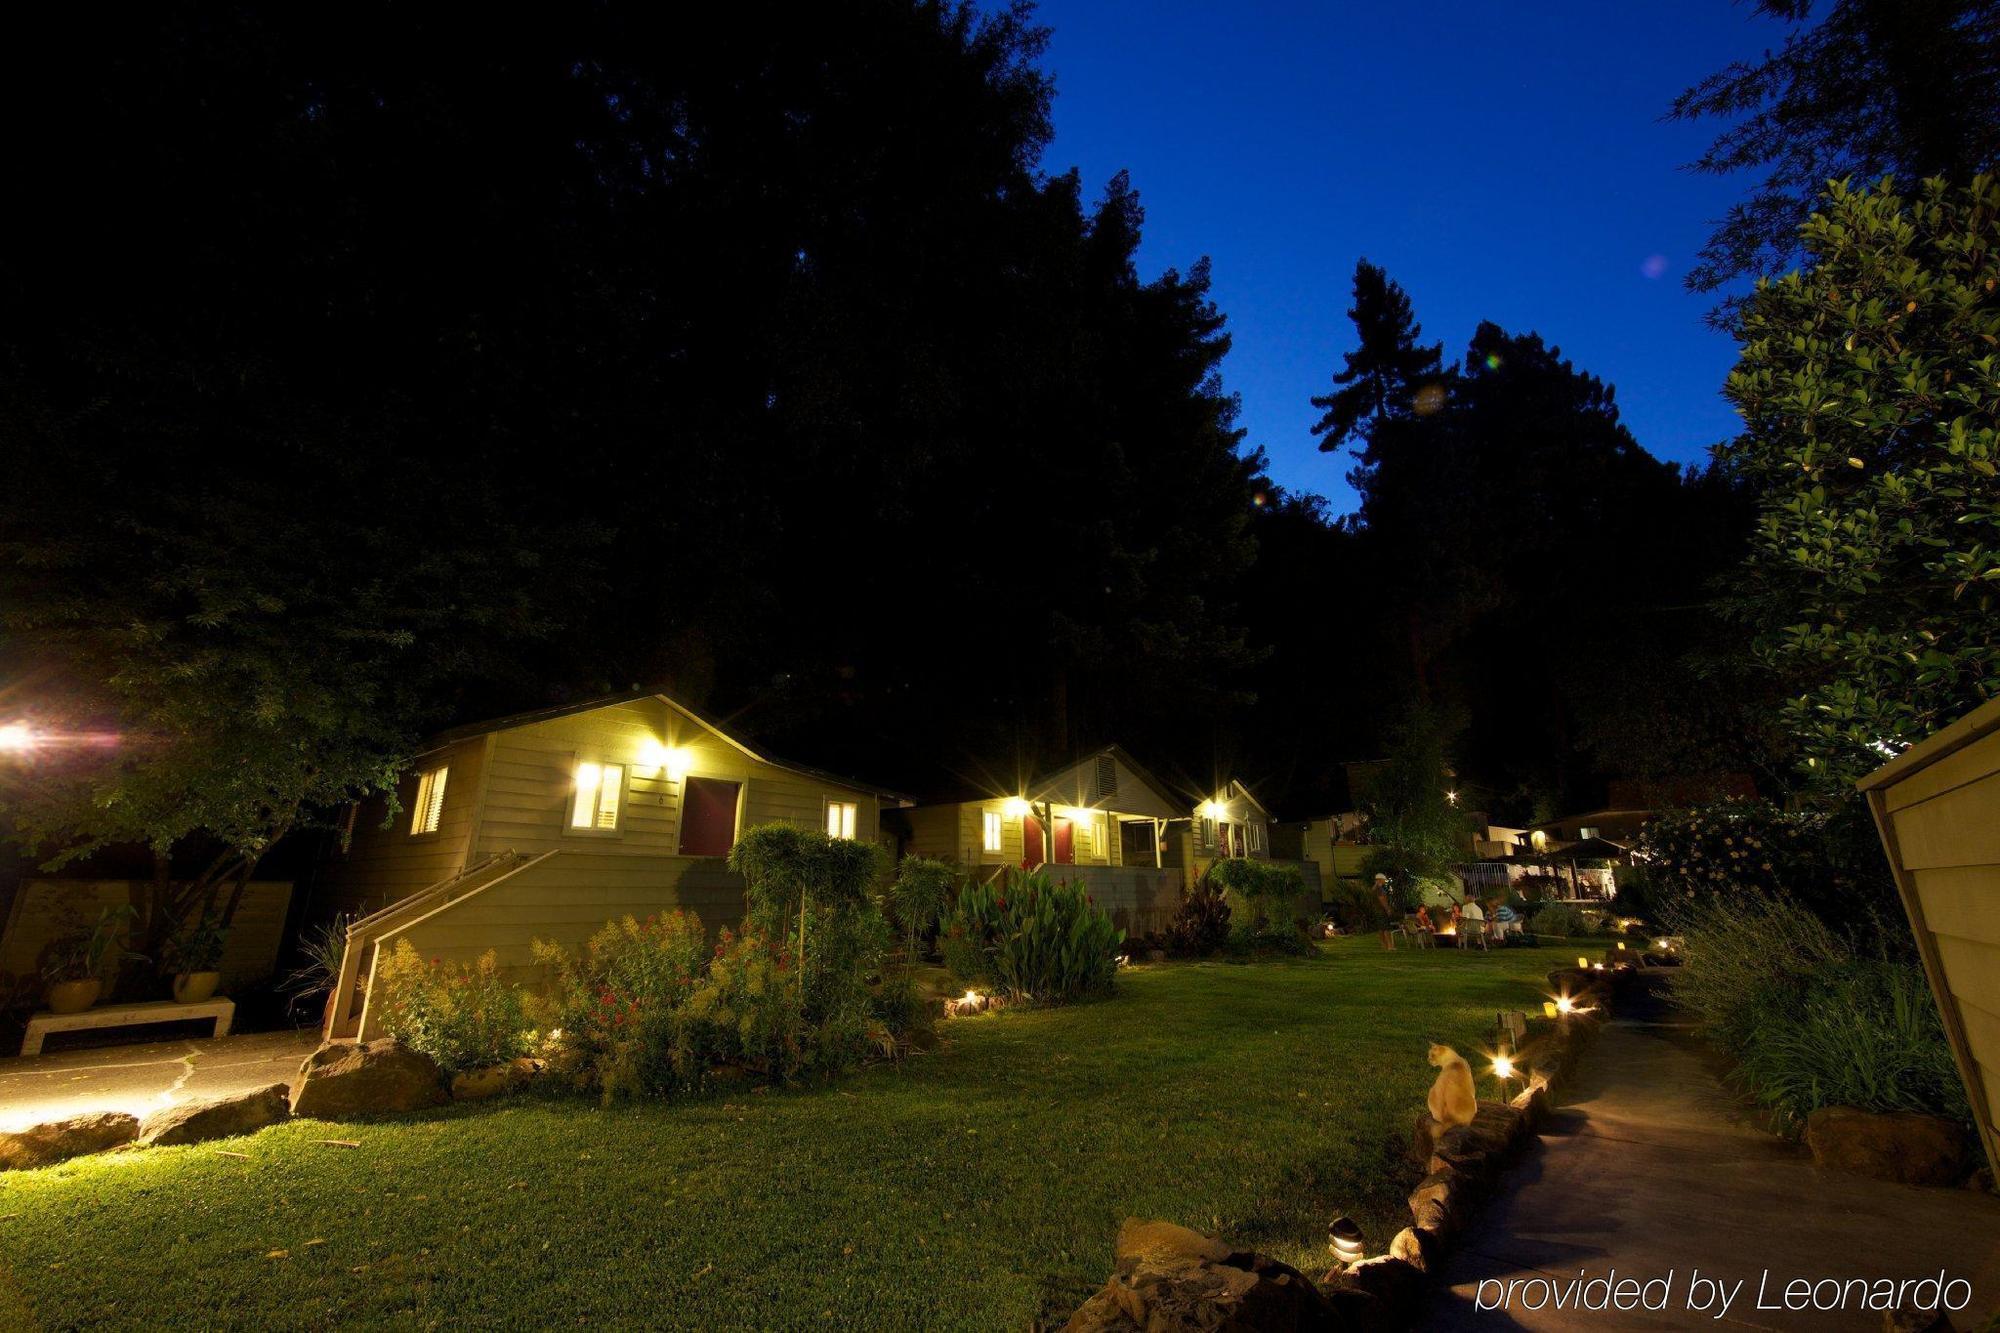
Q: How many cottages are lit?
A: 3